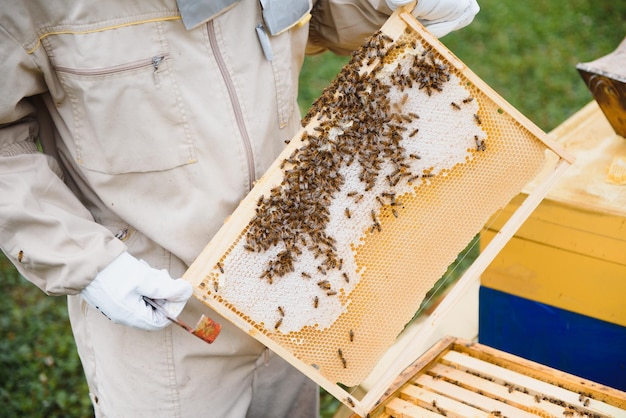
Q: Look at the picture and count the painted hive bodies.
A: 2